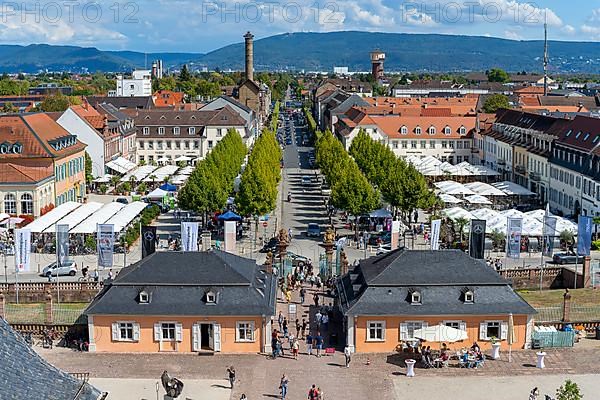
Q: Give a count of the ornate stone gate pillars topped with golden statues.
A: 2